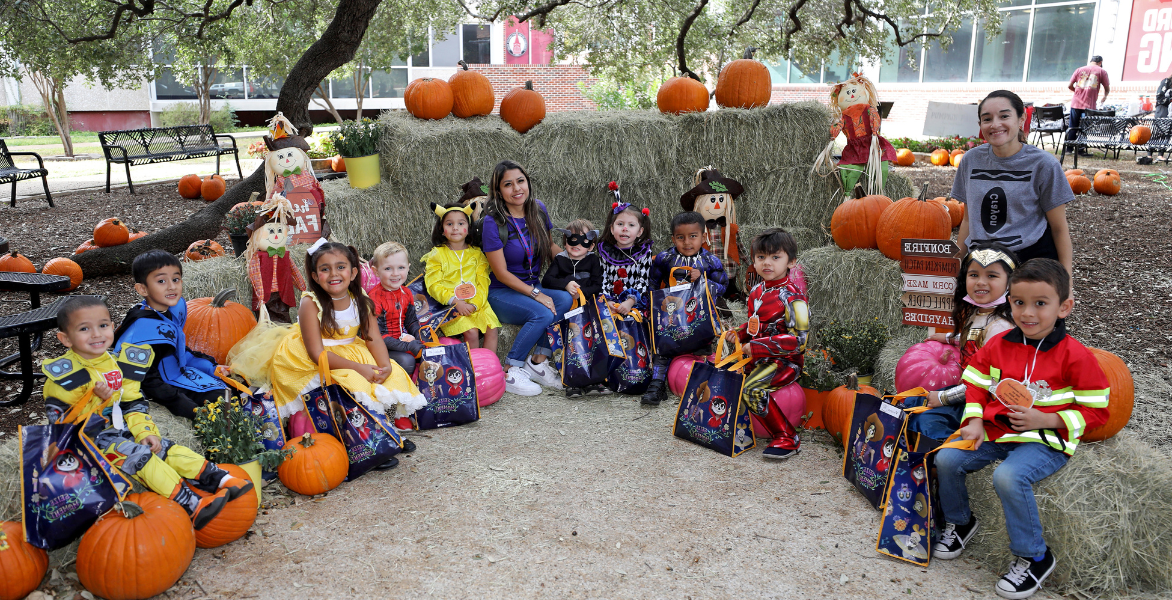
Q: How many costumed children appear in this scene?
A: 11